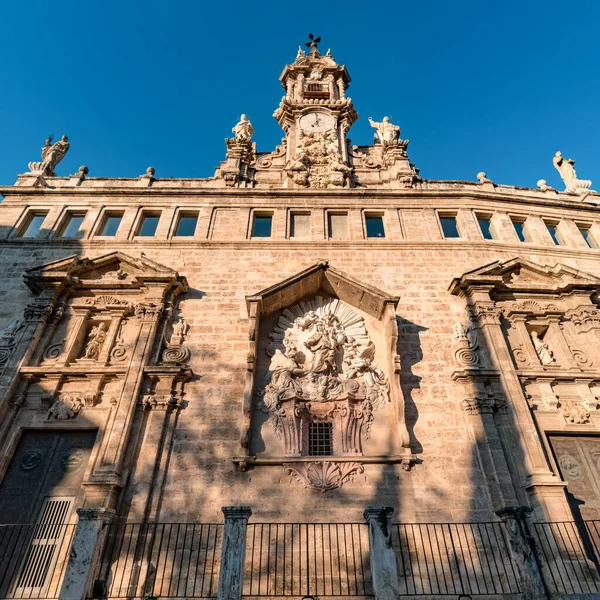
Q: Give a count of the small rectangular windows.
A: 14